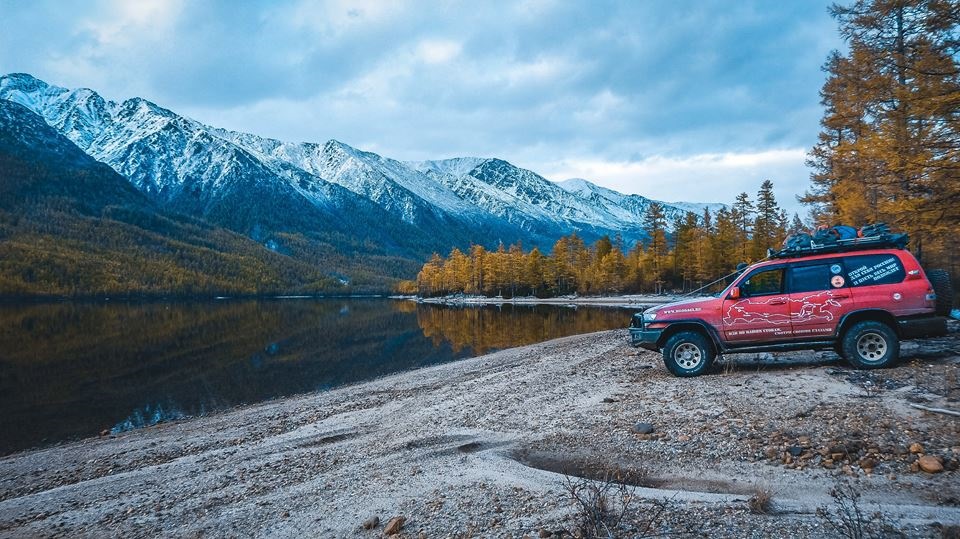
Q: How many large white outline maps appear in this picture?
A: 1